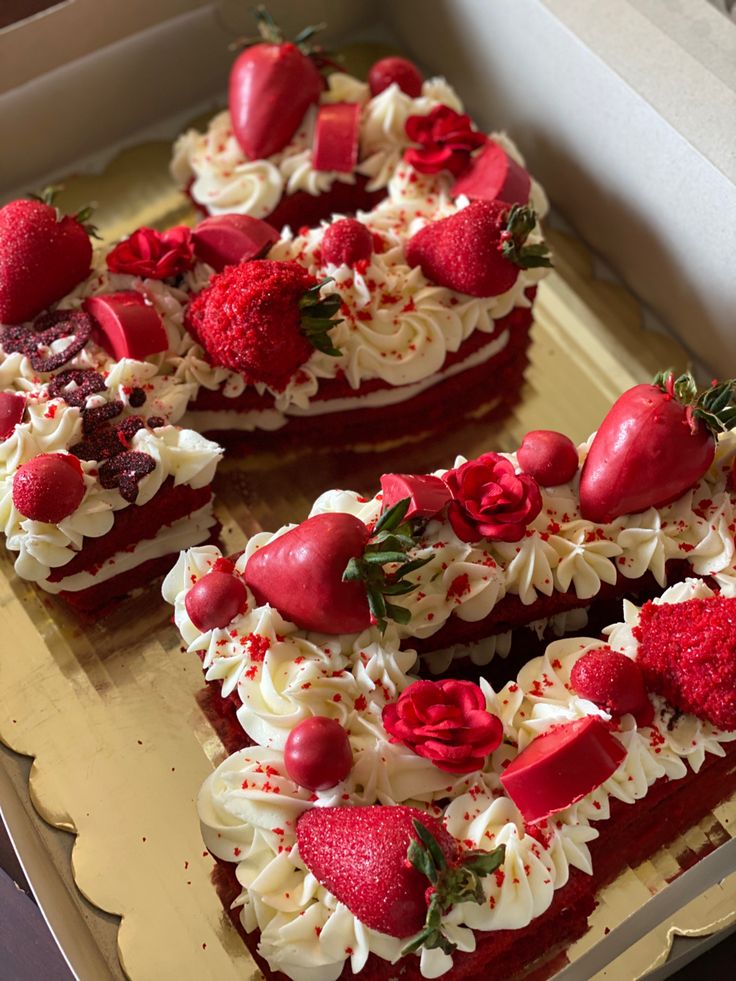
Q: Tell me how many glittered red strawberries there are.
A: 3